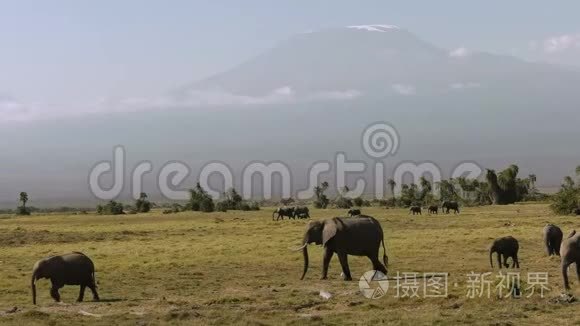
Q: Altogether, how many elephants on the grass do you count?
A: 11